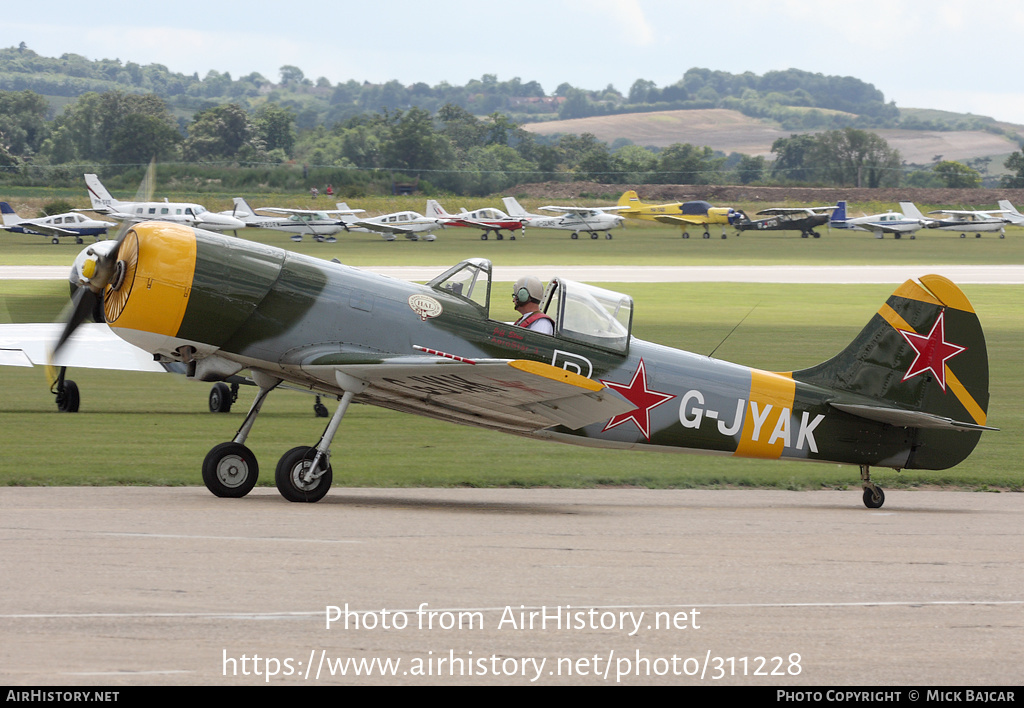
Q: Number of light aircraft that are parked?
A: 11